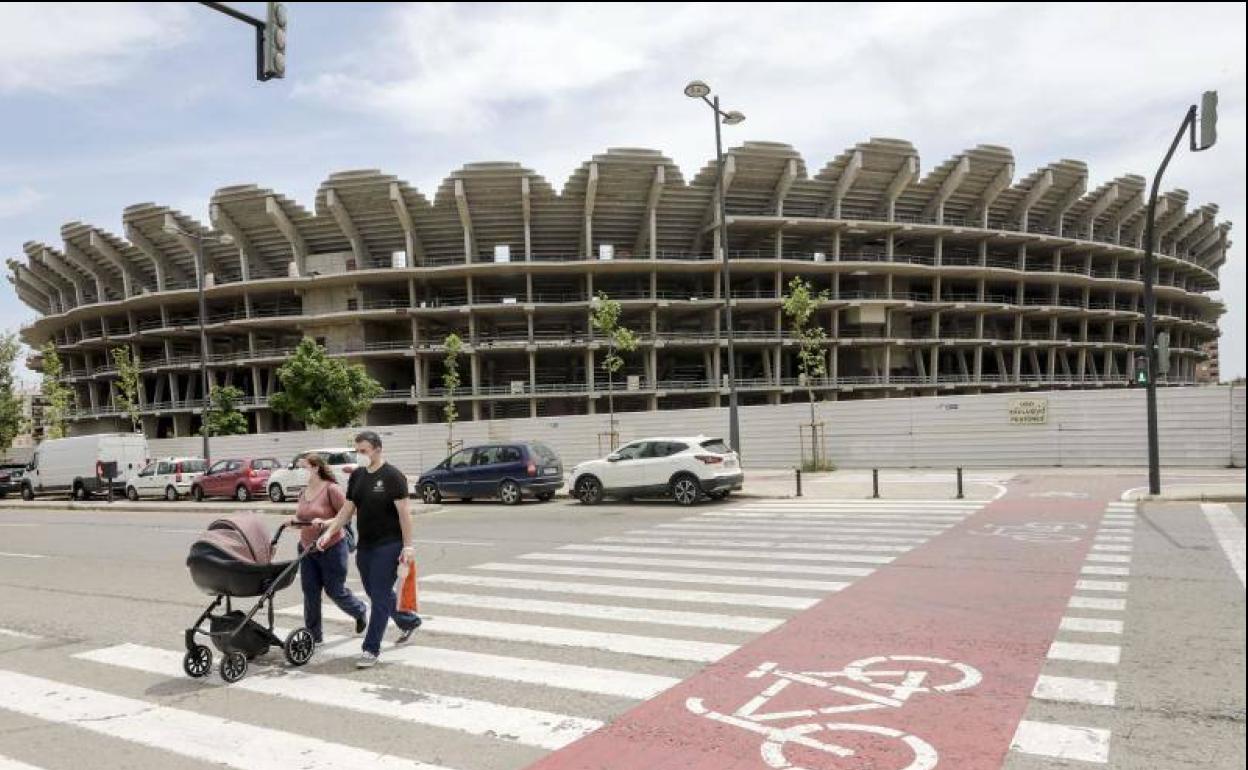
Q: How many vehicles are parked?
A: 7